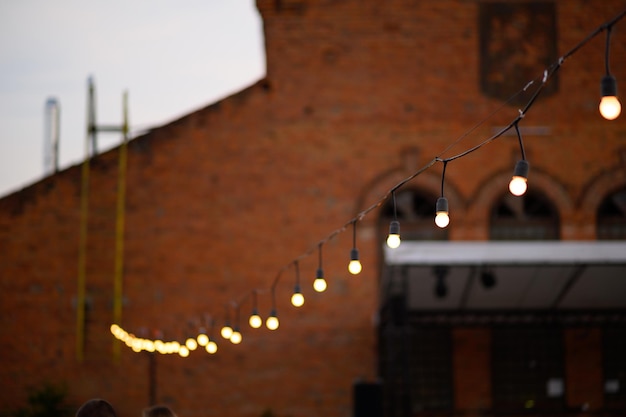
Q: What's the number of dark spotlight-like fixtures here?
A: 2